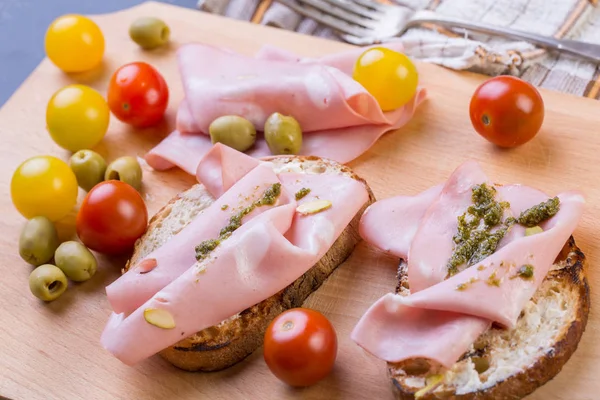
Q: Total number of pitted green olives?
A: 8